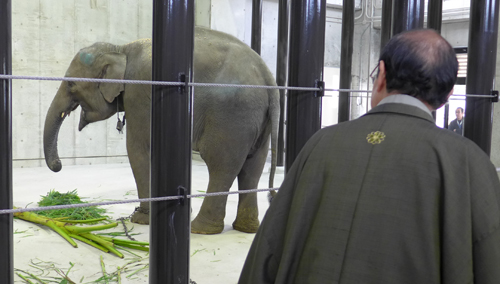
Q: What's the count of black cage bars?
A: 10